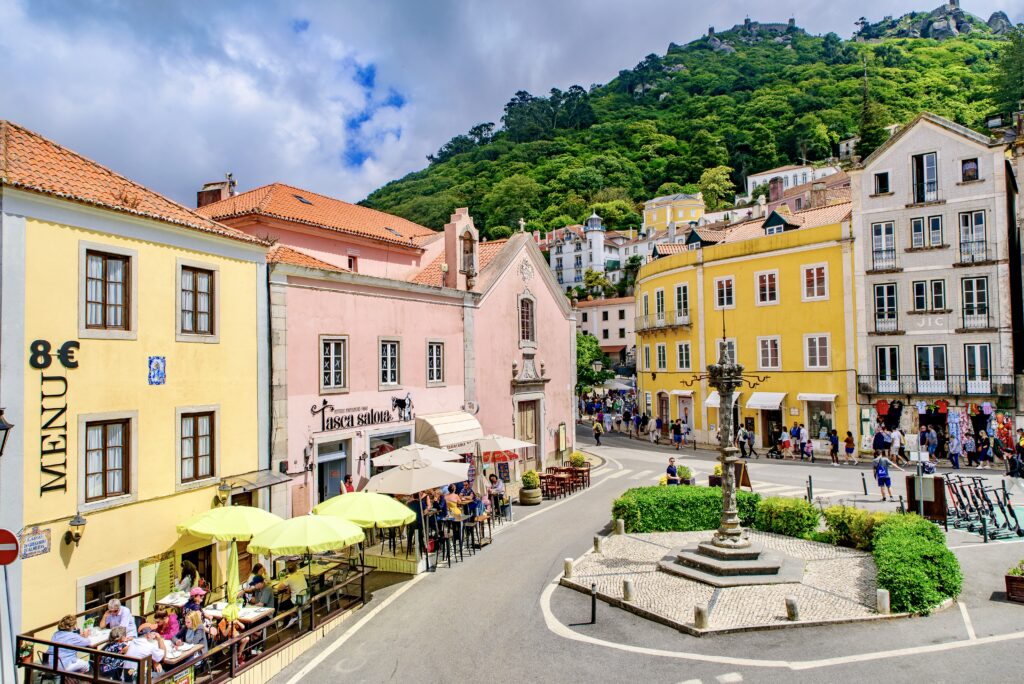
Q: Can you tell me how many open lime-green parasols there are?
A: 3